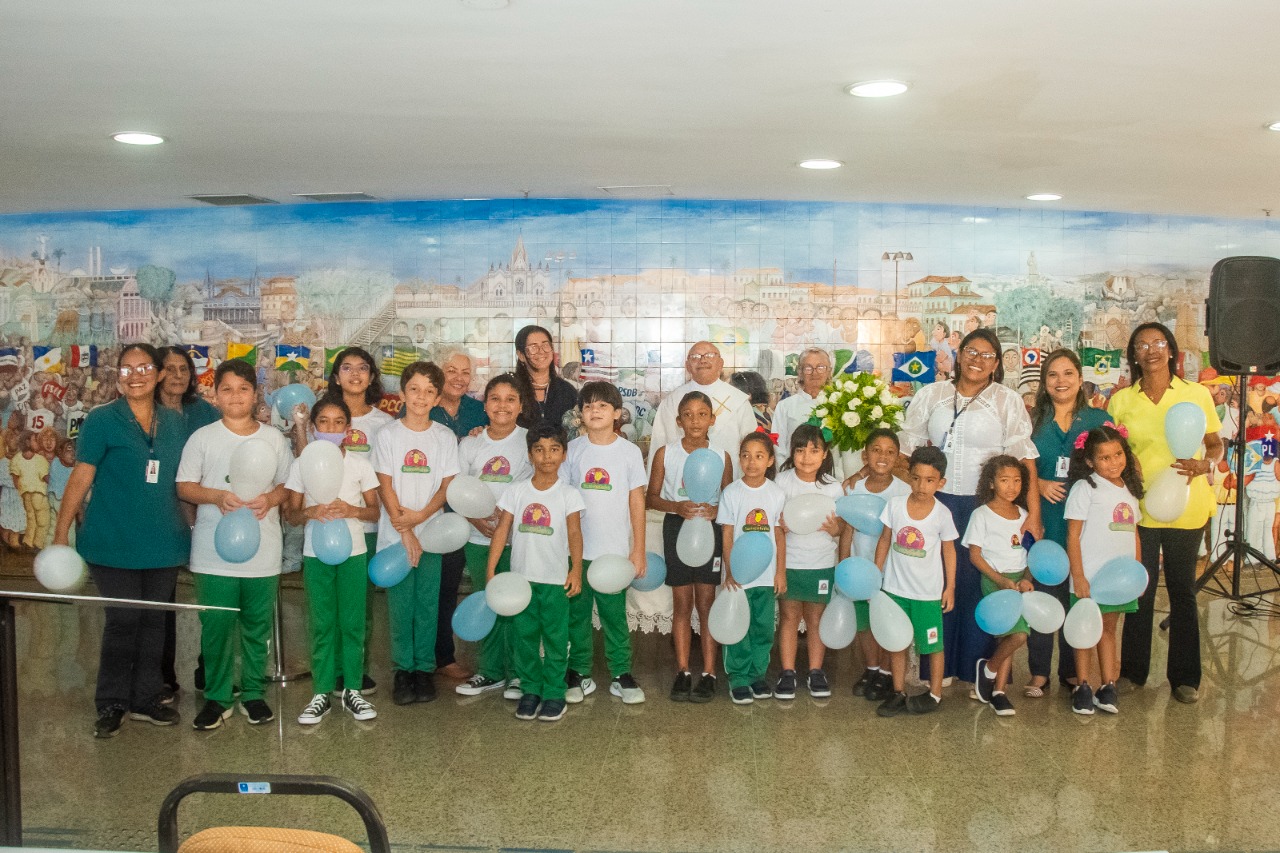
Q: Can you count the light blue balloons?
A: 14